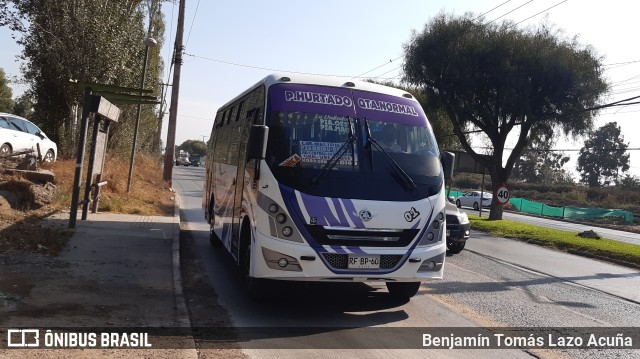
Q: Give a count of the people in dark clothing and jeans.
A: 0